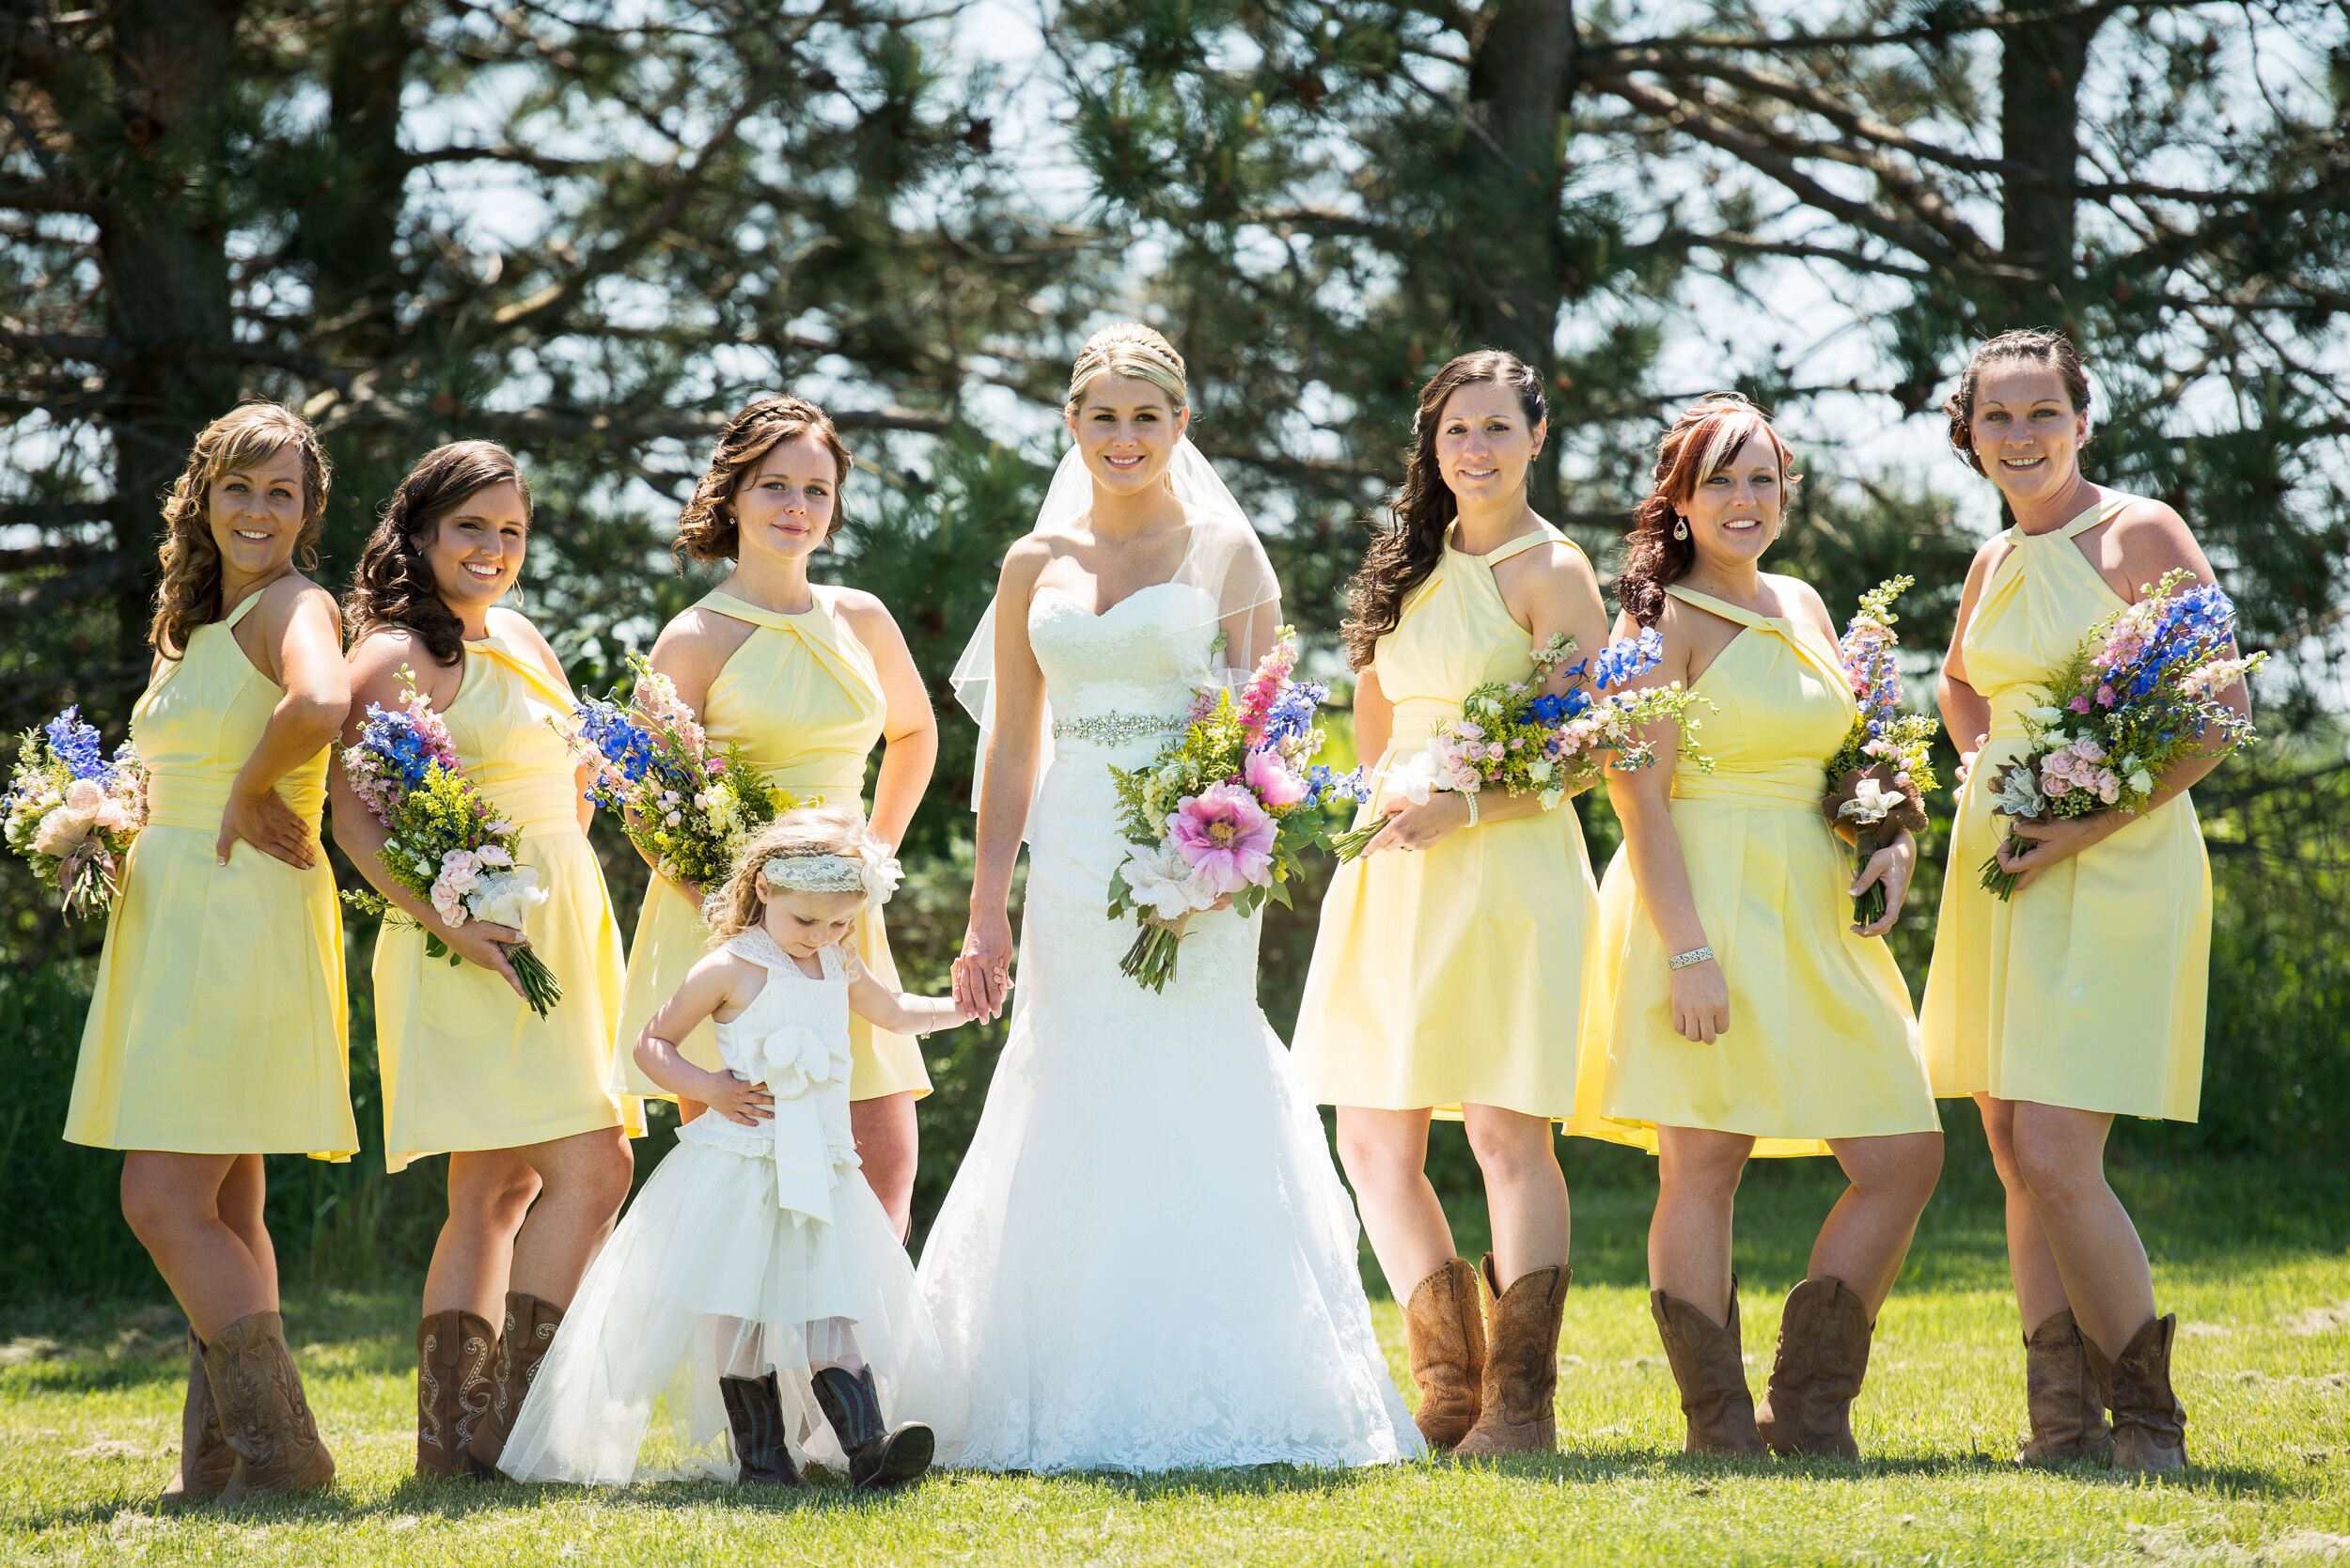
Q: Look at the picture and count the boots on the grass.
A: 12